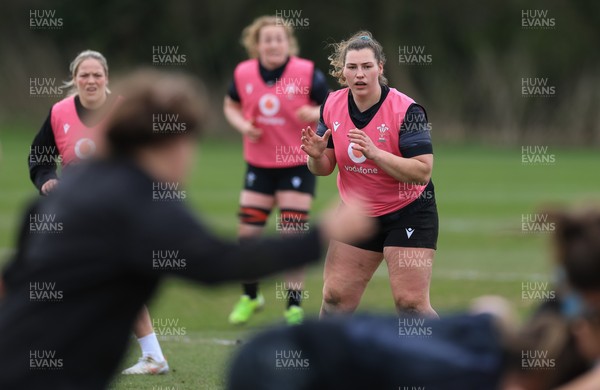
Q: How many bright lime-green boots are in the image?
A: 2